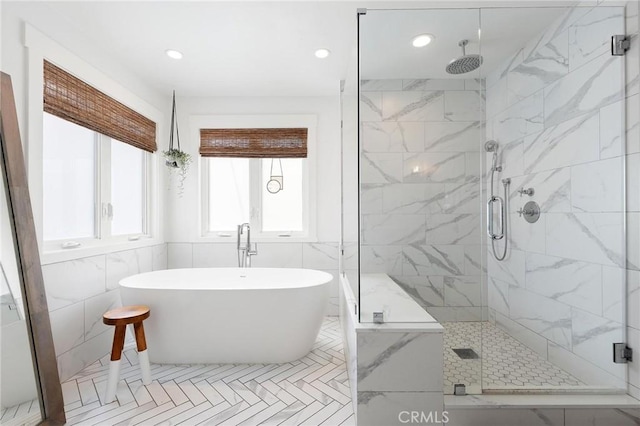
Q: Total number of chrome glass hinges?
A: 2